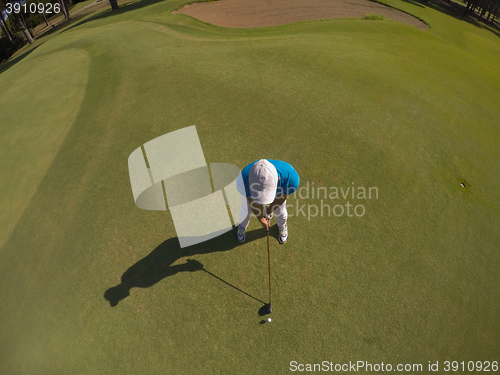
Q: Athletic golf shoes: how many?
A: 2